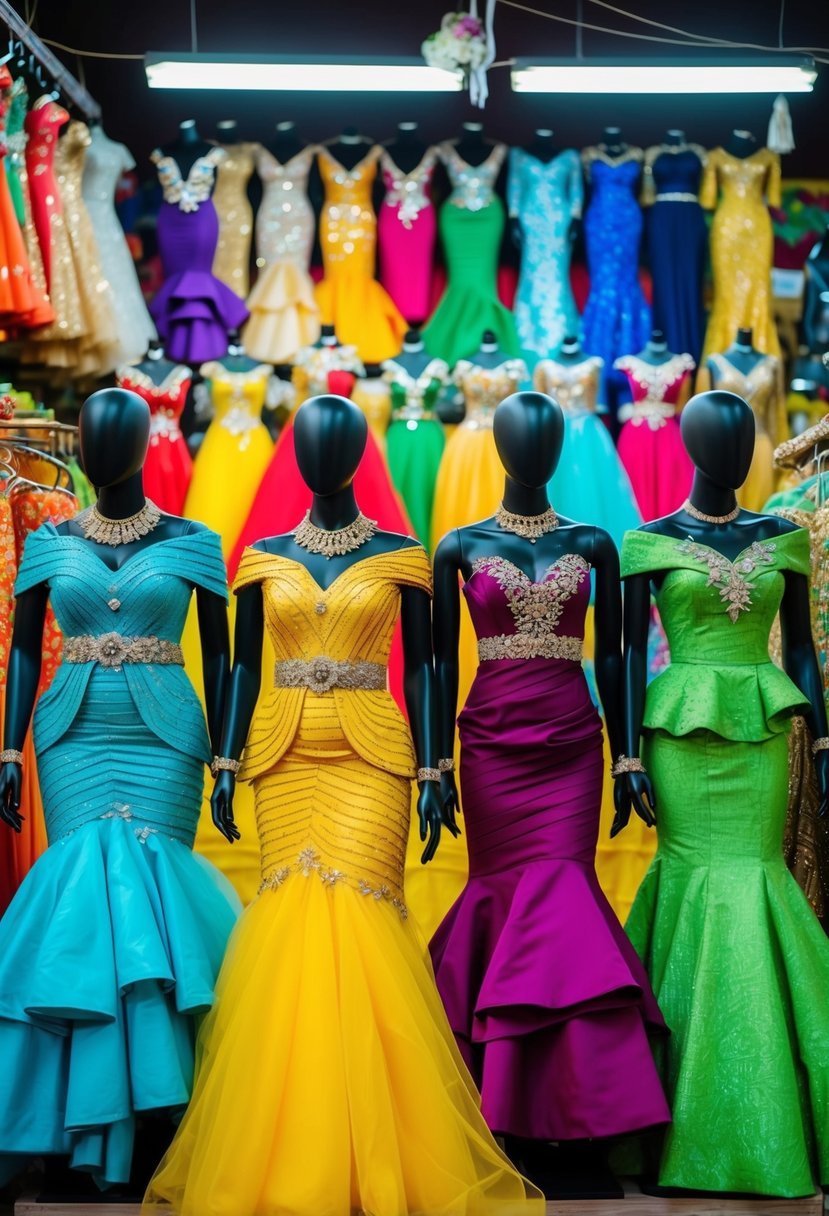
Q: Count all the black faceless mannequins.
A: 4